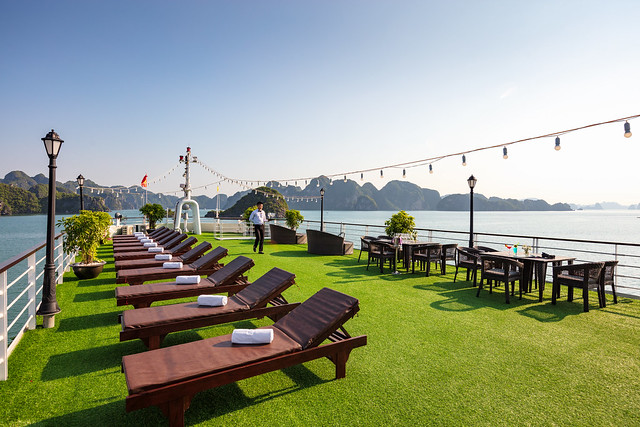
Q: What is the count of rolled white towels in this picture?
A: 11